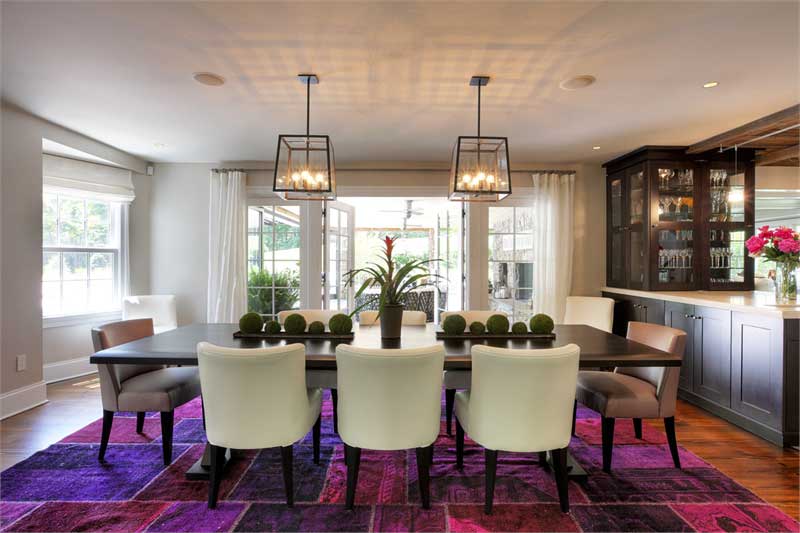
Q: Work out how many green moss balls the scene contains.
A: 10